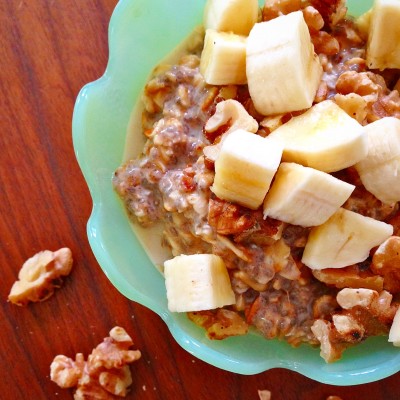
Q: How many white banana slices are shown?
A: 11